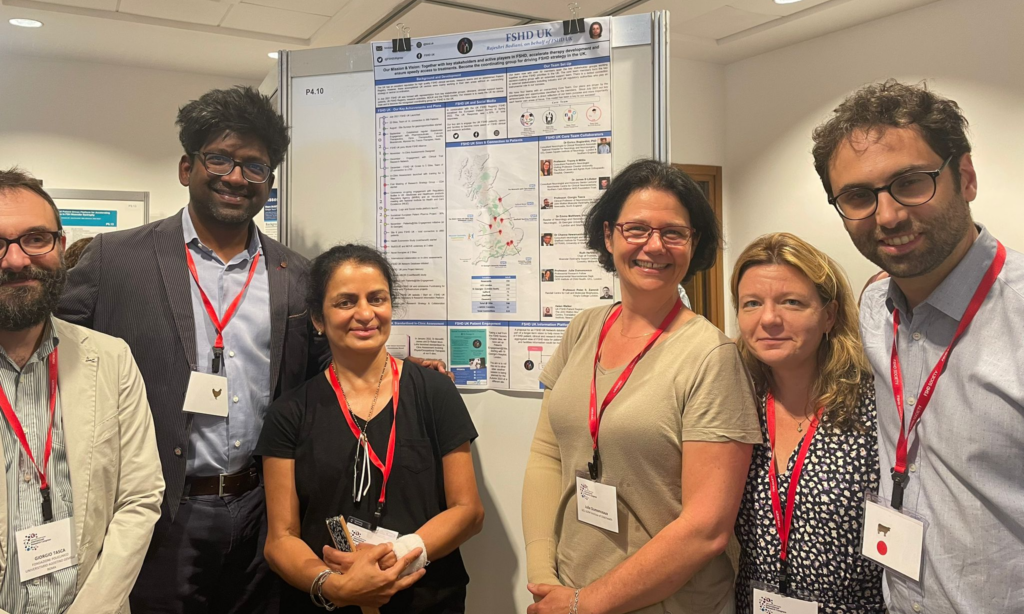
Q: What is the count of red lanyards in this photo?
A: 6